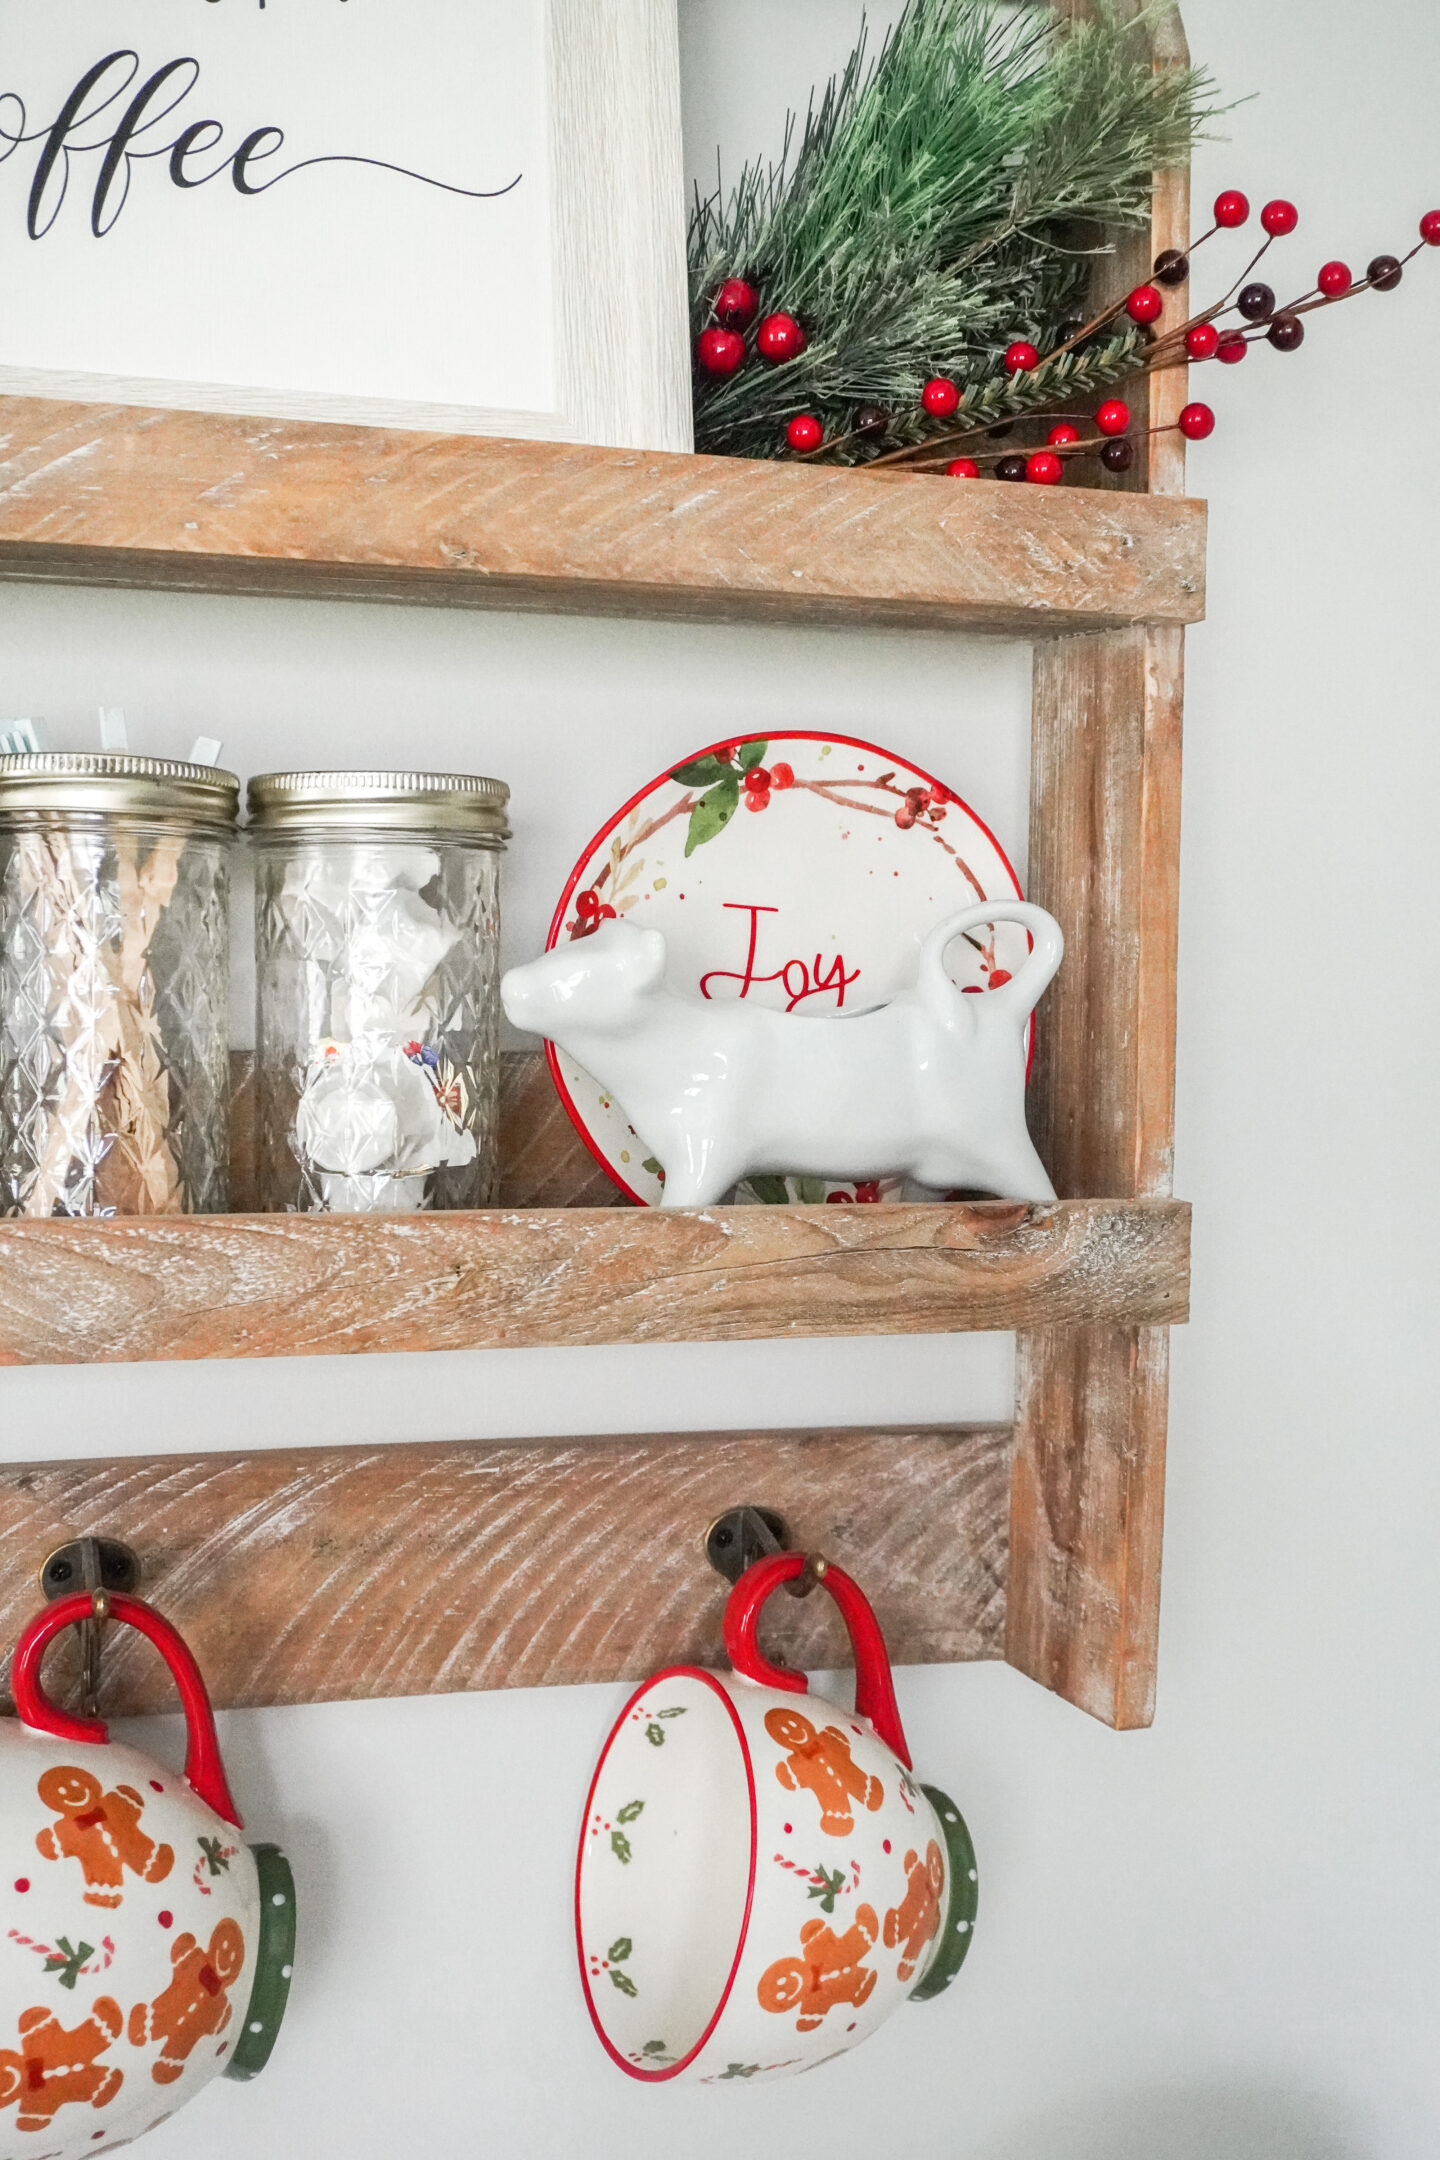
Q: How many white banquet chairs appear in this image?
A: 0